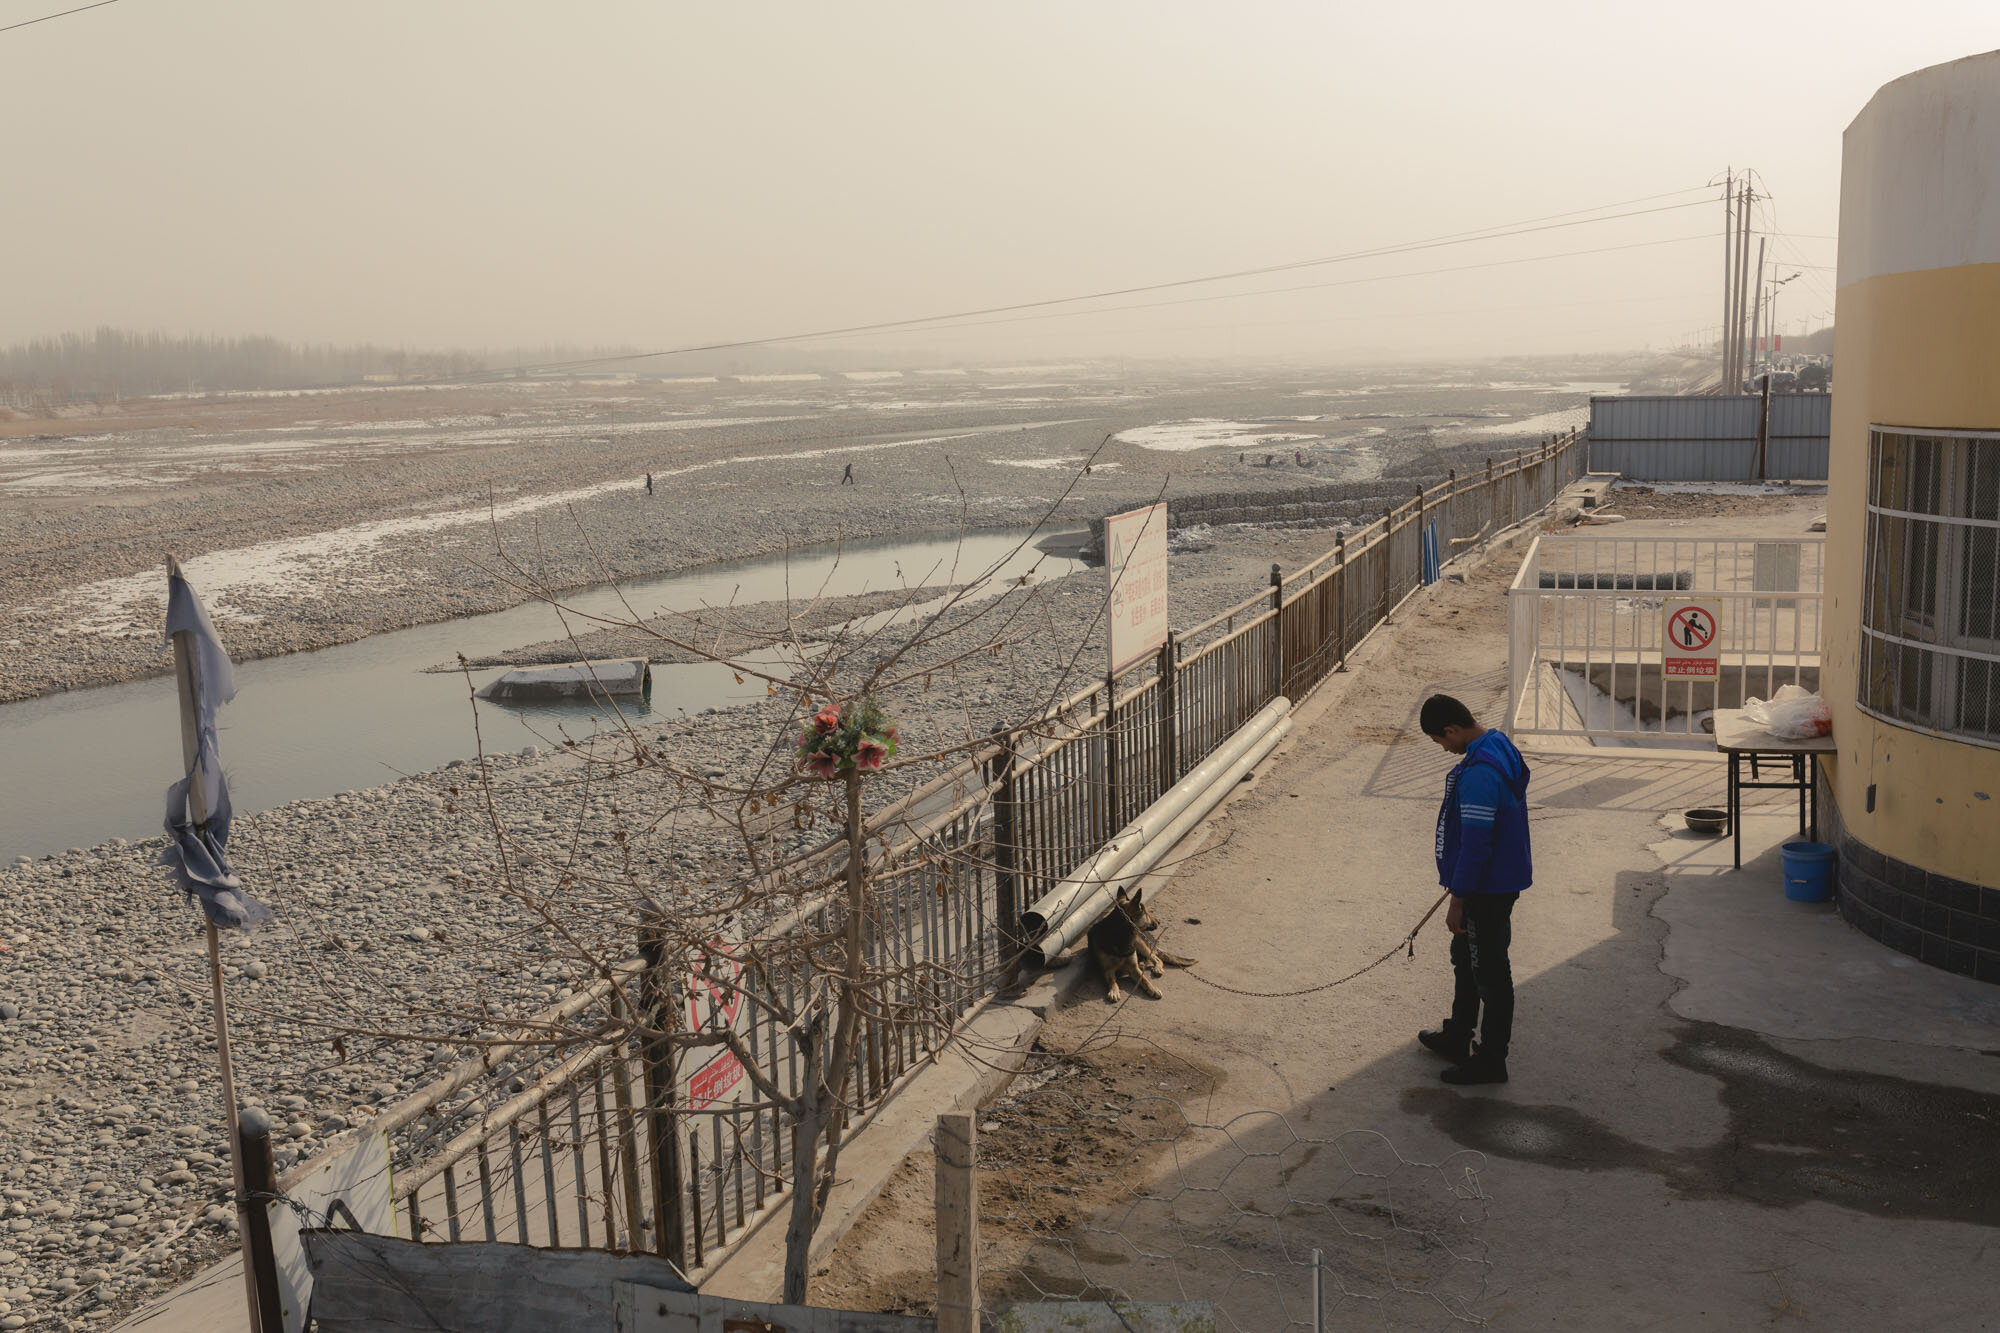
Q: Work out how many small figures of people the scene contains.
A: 5